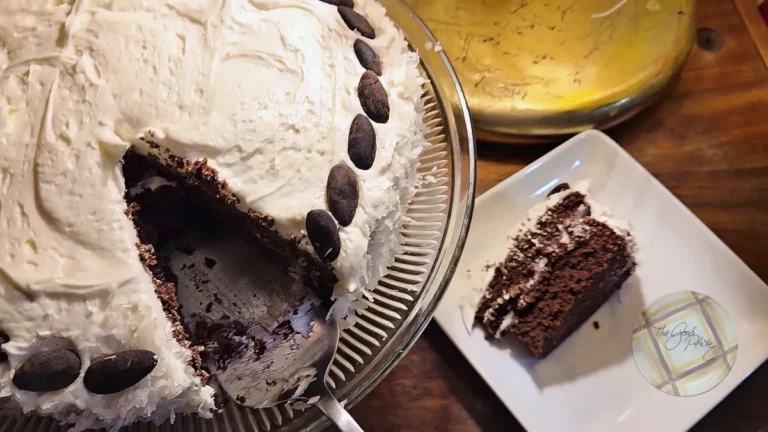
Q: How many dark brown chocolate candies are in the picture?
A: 11